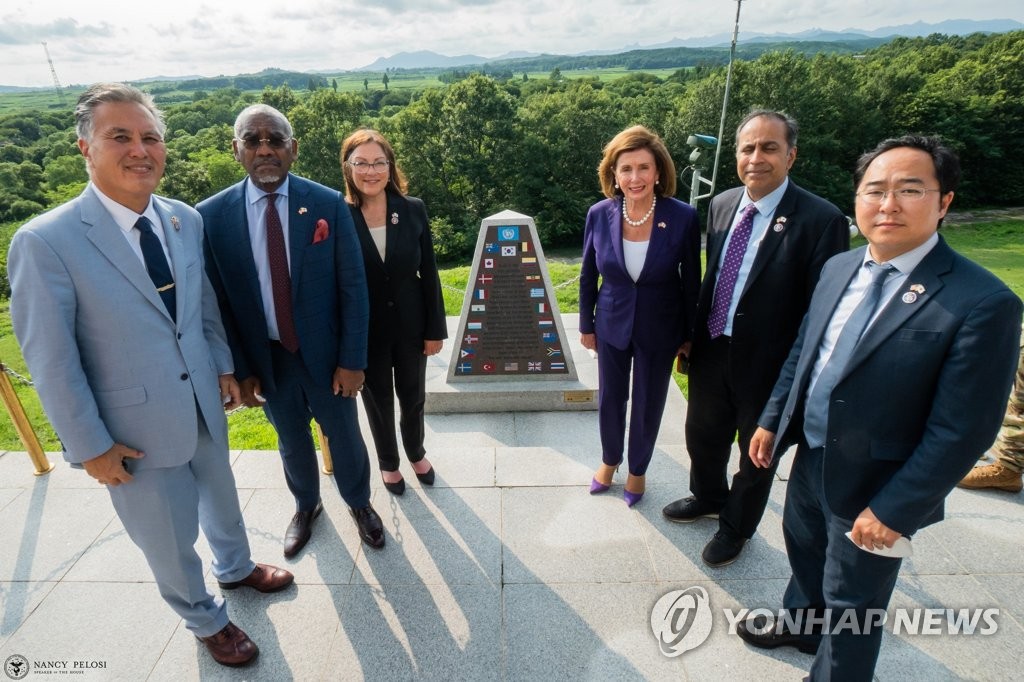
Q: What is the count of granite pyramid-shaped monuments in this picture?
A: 1